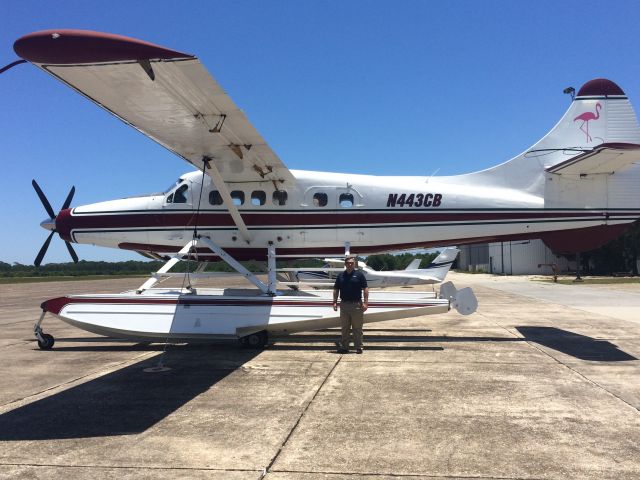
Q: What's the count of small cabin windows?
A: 6